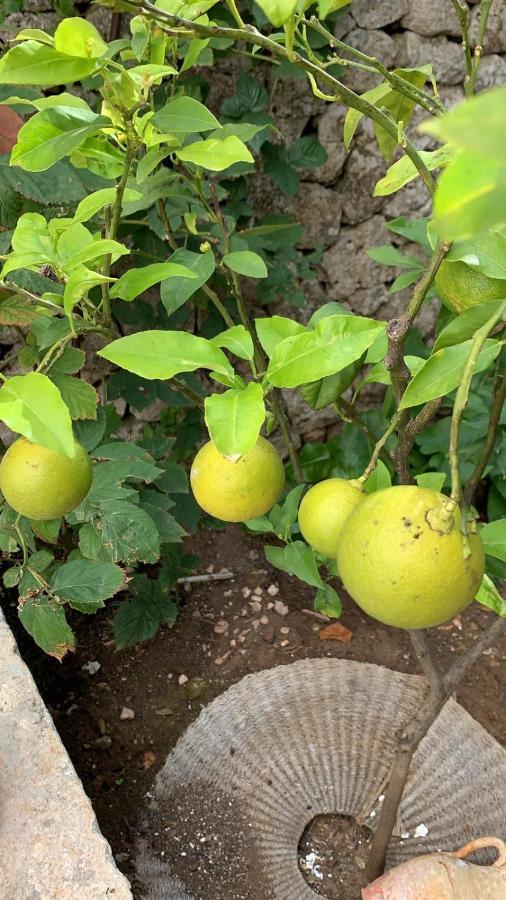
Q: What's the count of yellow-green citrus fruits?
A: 5